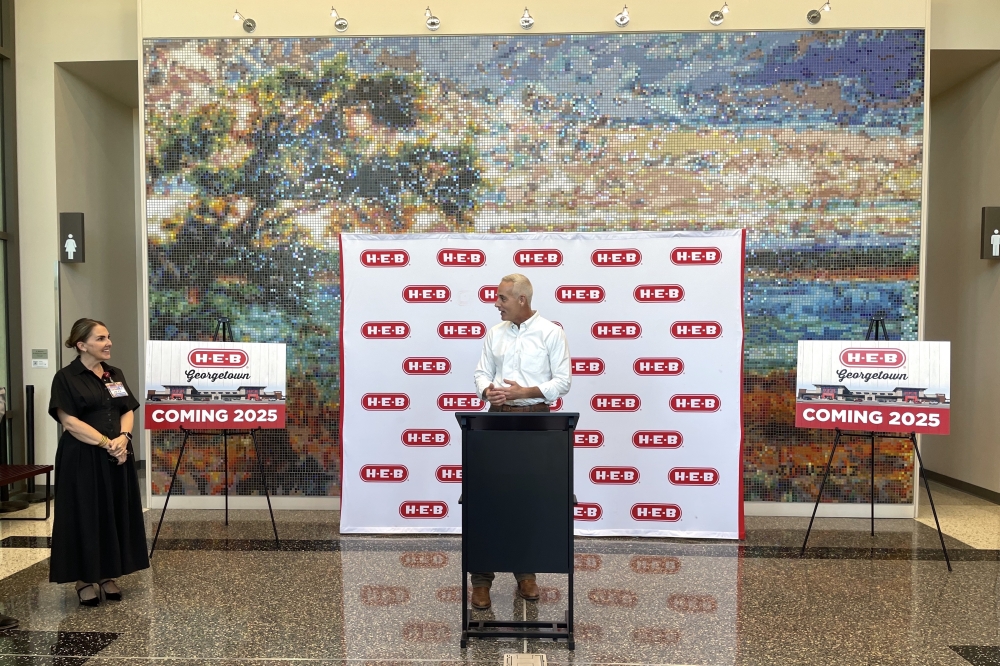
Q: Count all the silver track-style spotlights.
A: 7